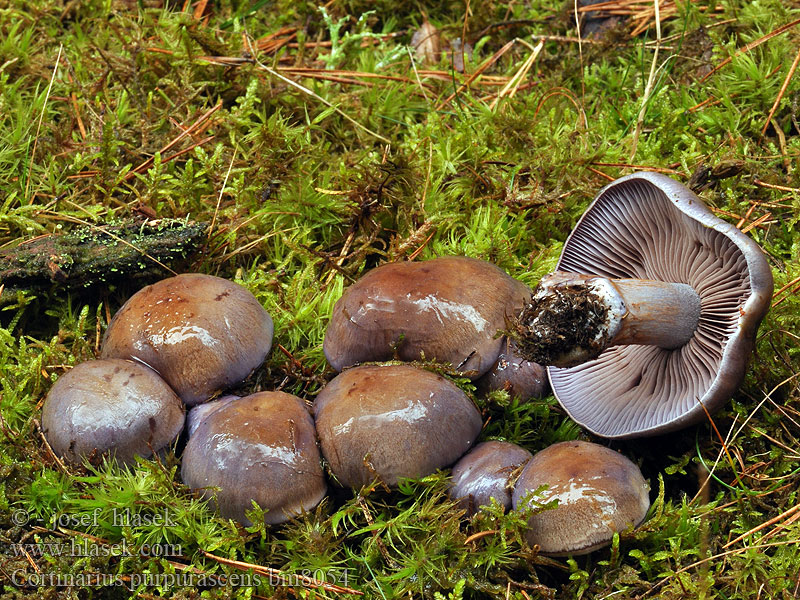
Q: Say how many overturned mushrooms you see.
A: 1